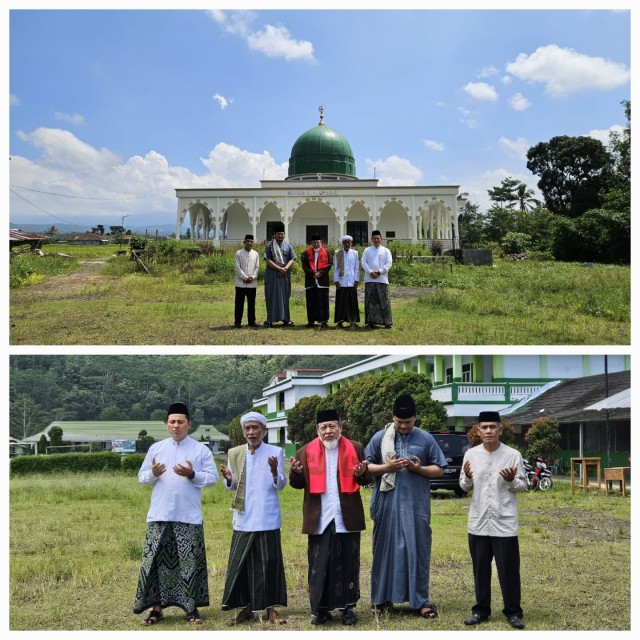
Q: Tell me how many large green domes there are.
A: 1